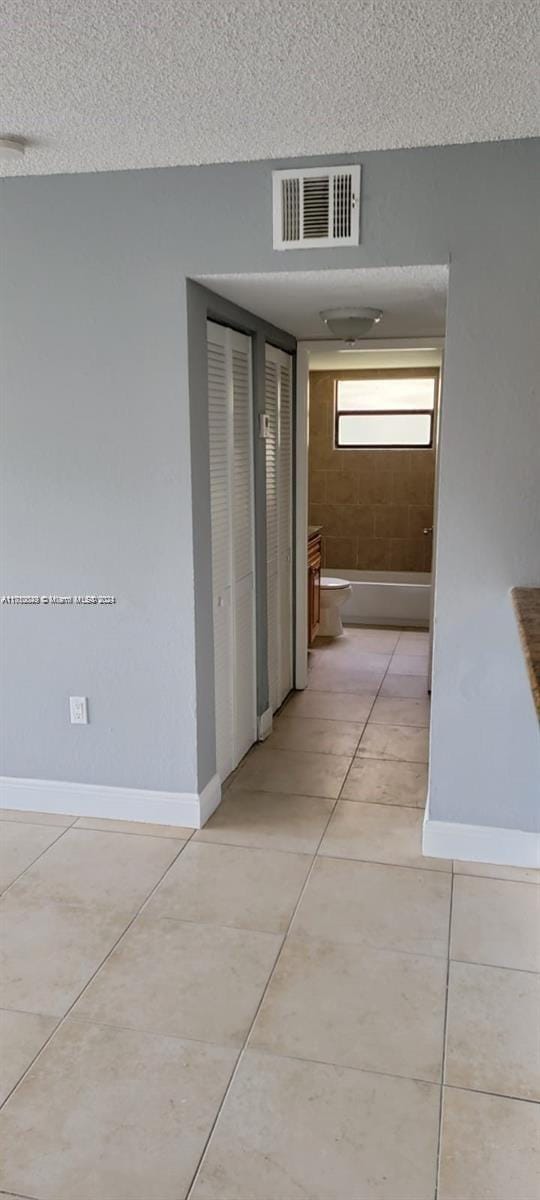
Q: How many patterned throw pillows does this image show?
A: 0